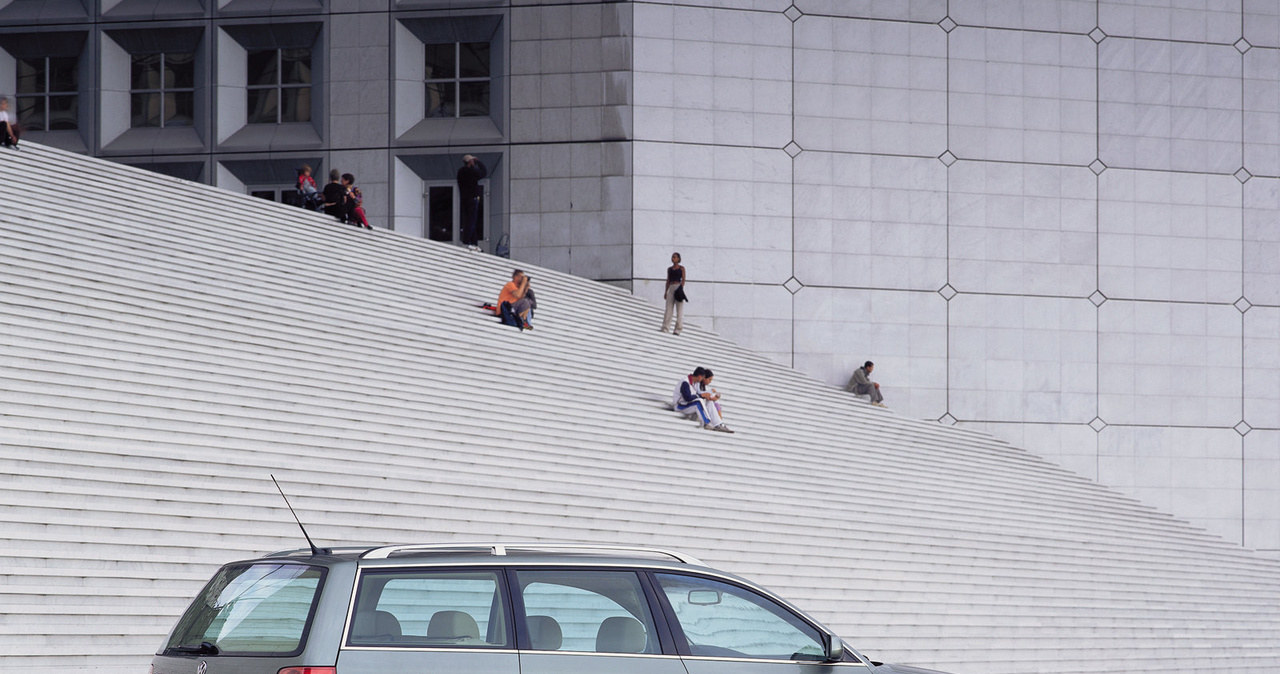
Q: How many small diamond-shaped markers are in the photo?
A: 15